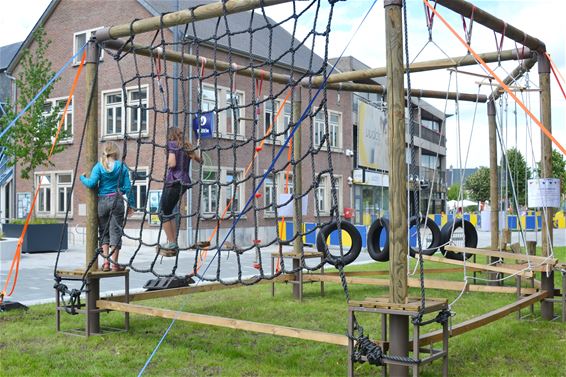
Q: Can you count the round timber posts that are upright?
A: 5